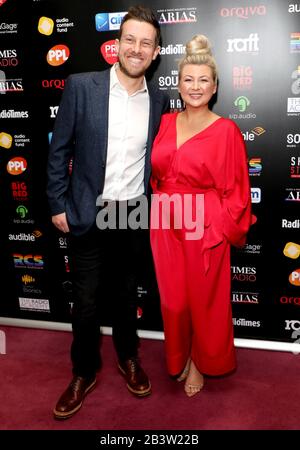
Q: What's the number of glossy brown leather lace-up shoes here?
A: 2